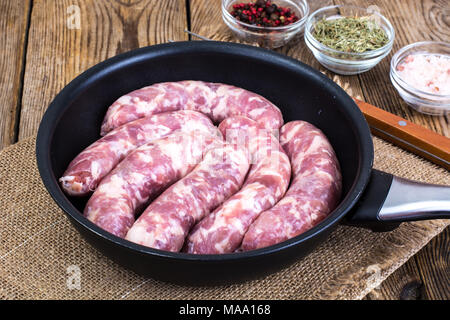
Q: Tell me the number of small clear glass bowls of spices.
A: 3